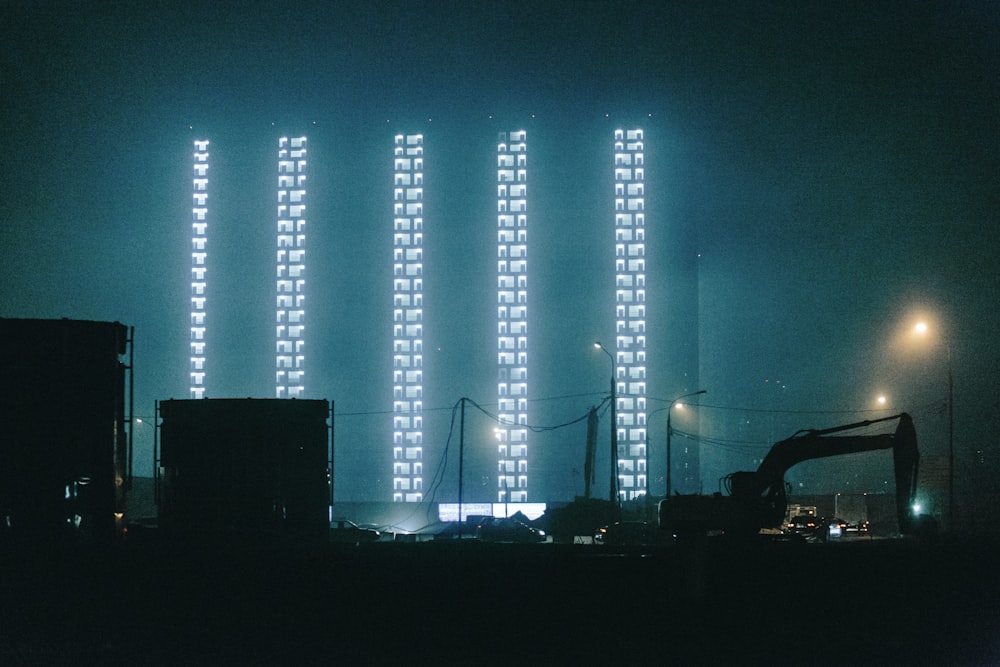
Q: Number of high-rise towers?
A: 5